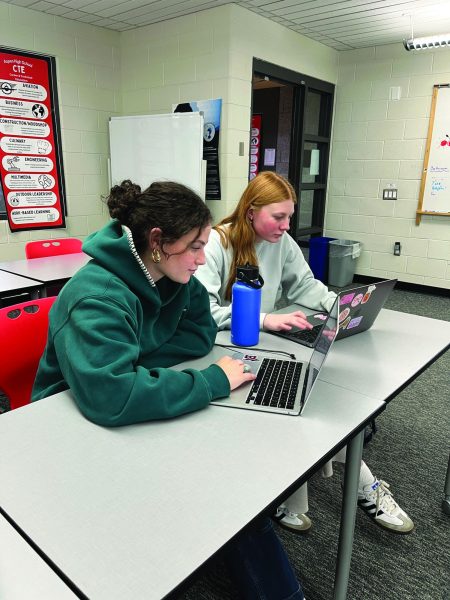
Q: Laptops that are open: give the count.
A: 2